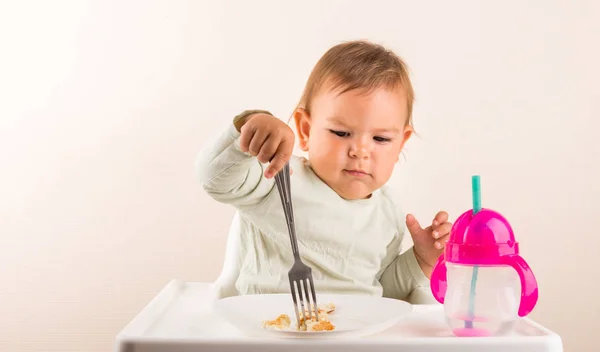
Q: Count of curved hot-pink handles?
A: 2